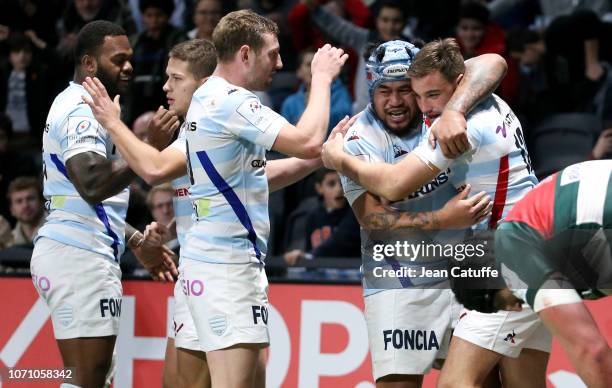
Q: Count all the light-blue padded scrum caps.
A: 1